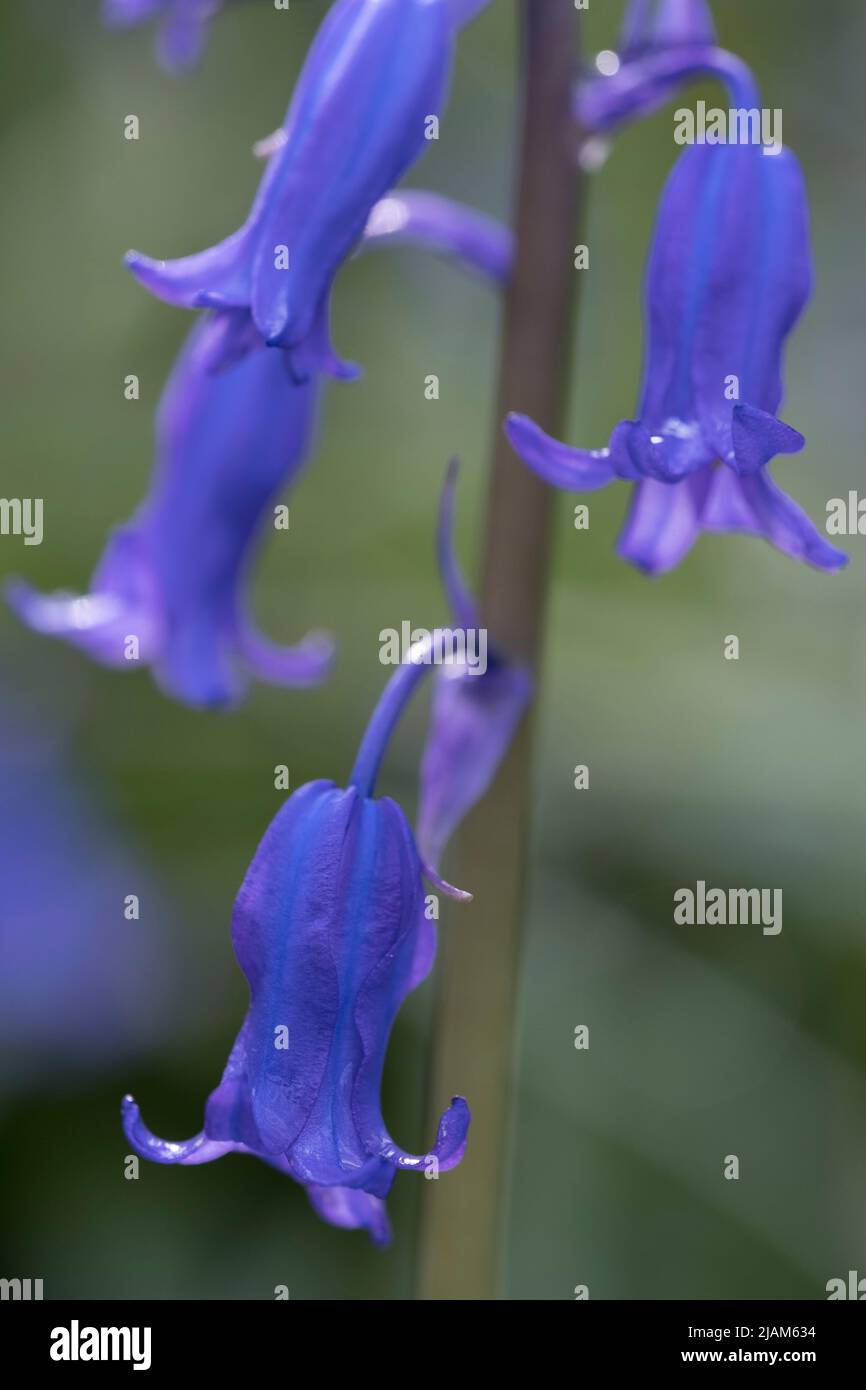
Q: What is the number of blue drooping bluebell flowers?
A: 4